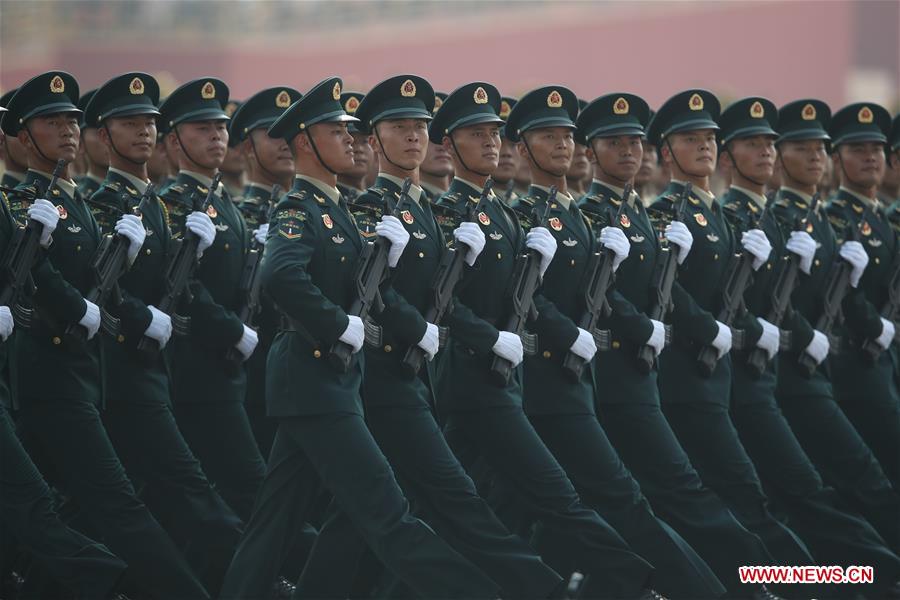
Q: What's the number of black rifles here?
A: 13